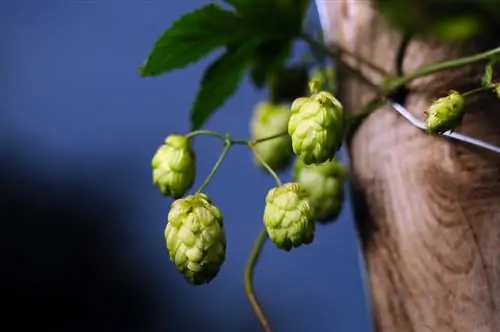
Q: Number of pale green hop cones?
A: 7